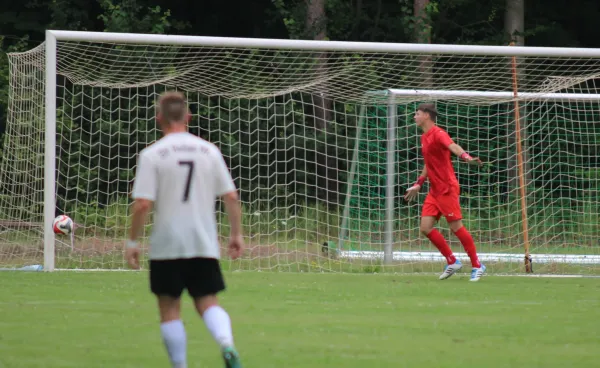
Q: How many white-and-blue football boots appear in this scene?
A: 2